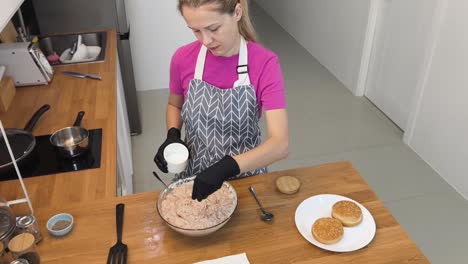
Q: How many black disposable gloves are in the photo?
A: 2